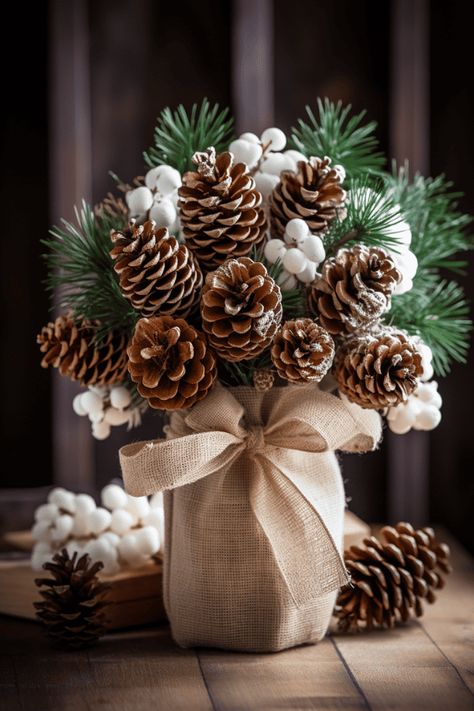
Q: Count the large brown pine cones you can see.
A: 11